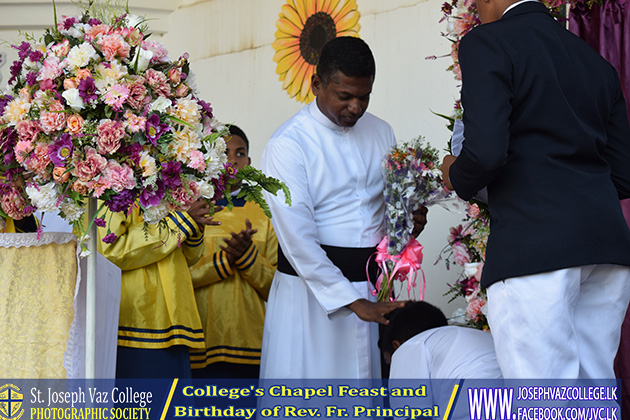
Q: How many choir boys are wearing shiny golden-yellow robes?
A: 2